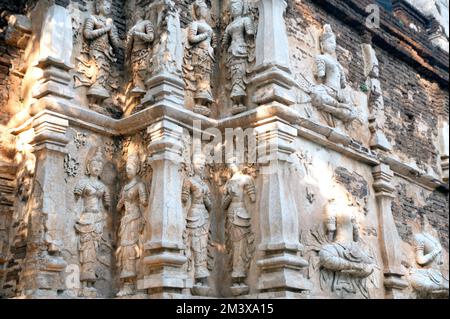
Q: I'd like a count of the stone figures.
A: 11